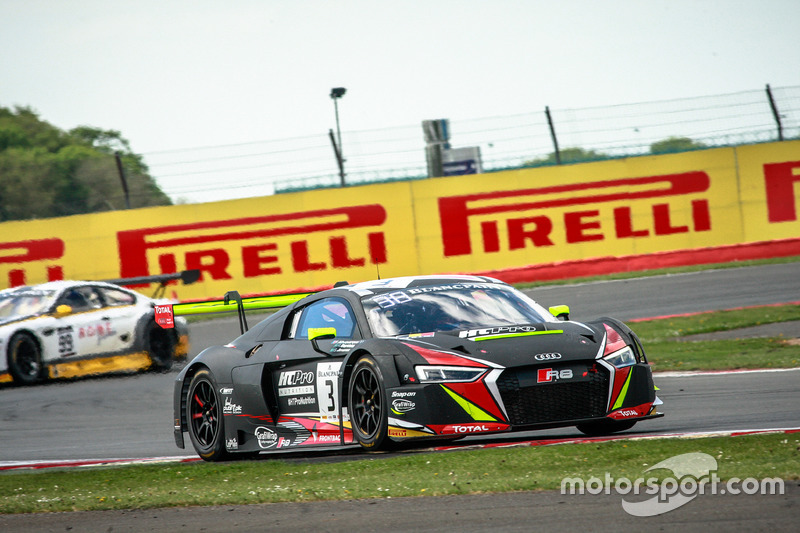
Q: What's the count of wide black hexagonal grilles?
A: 1